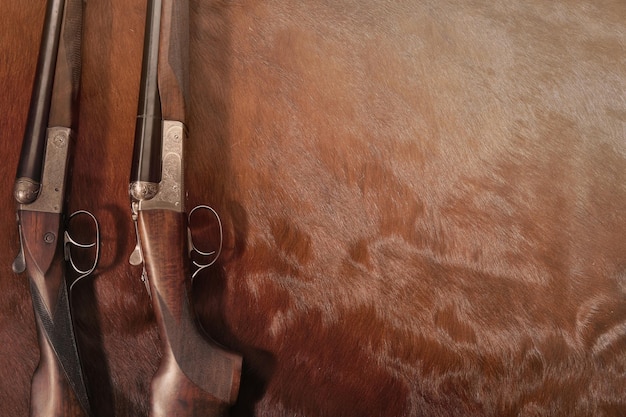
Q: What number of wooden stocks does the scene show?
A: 2